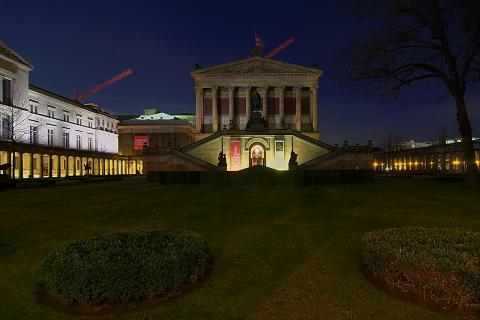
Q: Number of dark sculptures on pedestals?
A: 3